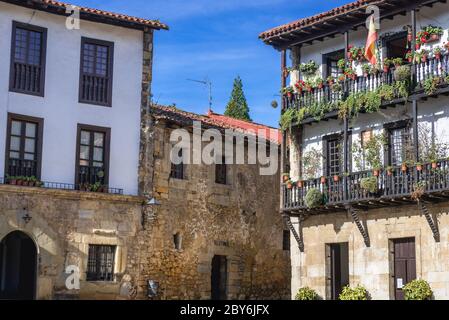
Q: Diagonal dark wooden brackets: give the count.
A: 3